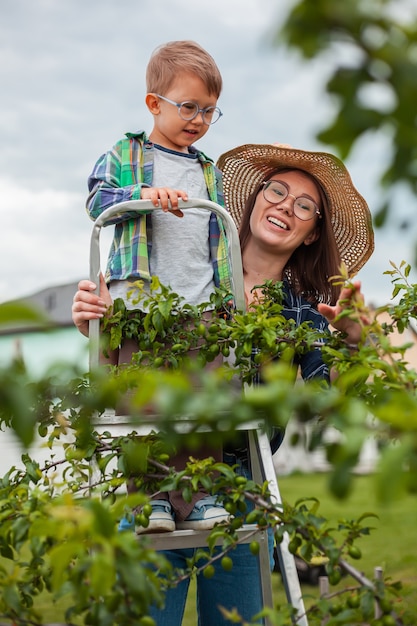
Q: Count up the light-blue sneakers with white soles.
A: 2